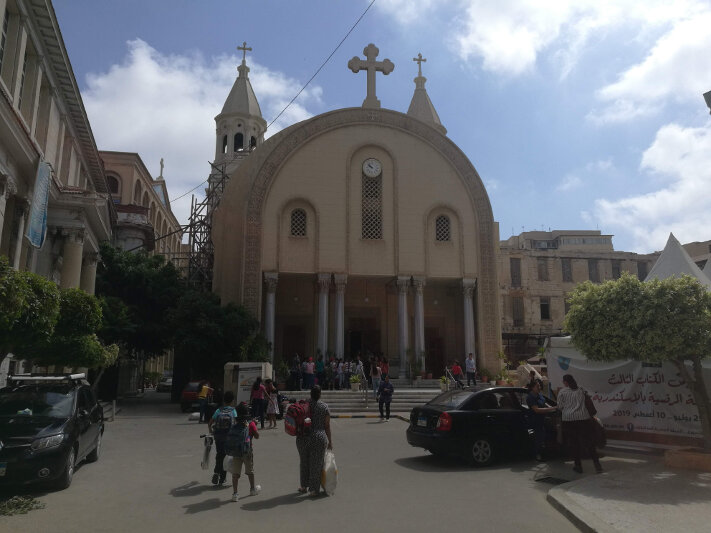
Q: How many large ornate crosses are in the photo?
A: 1